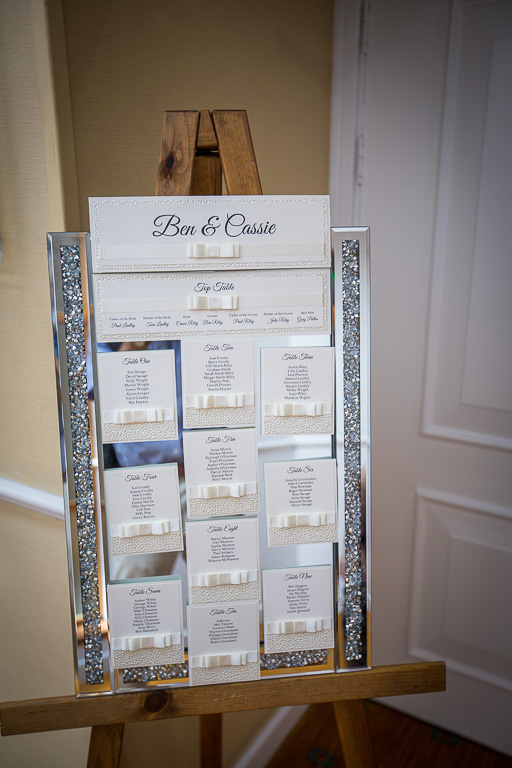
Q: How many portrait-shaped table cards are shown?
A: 10